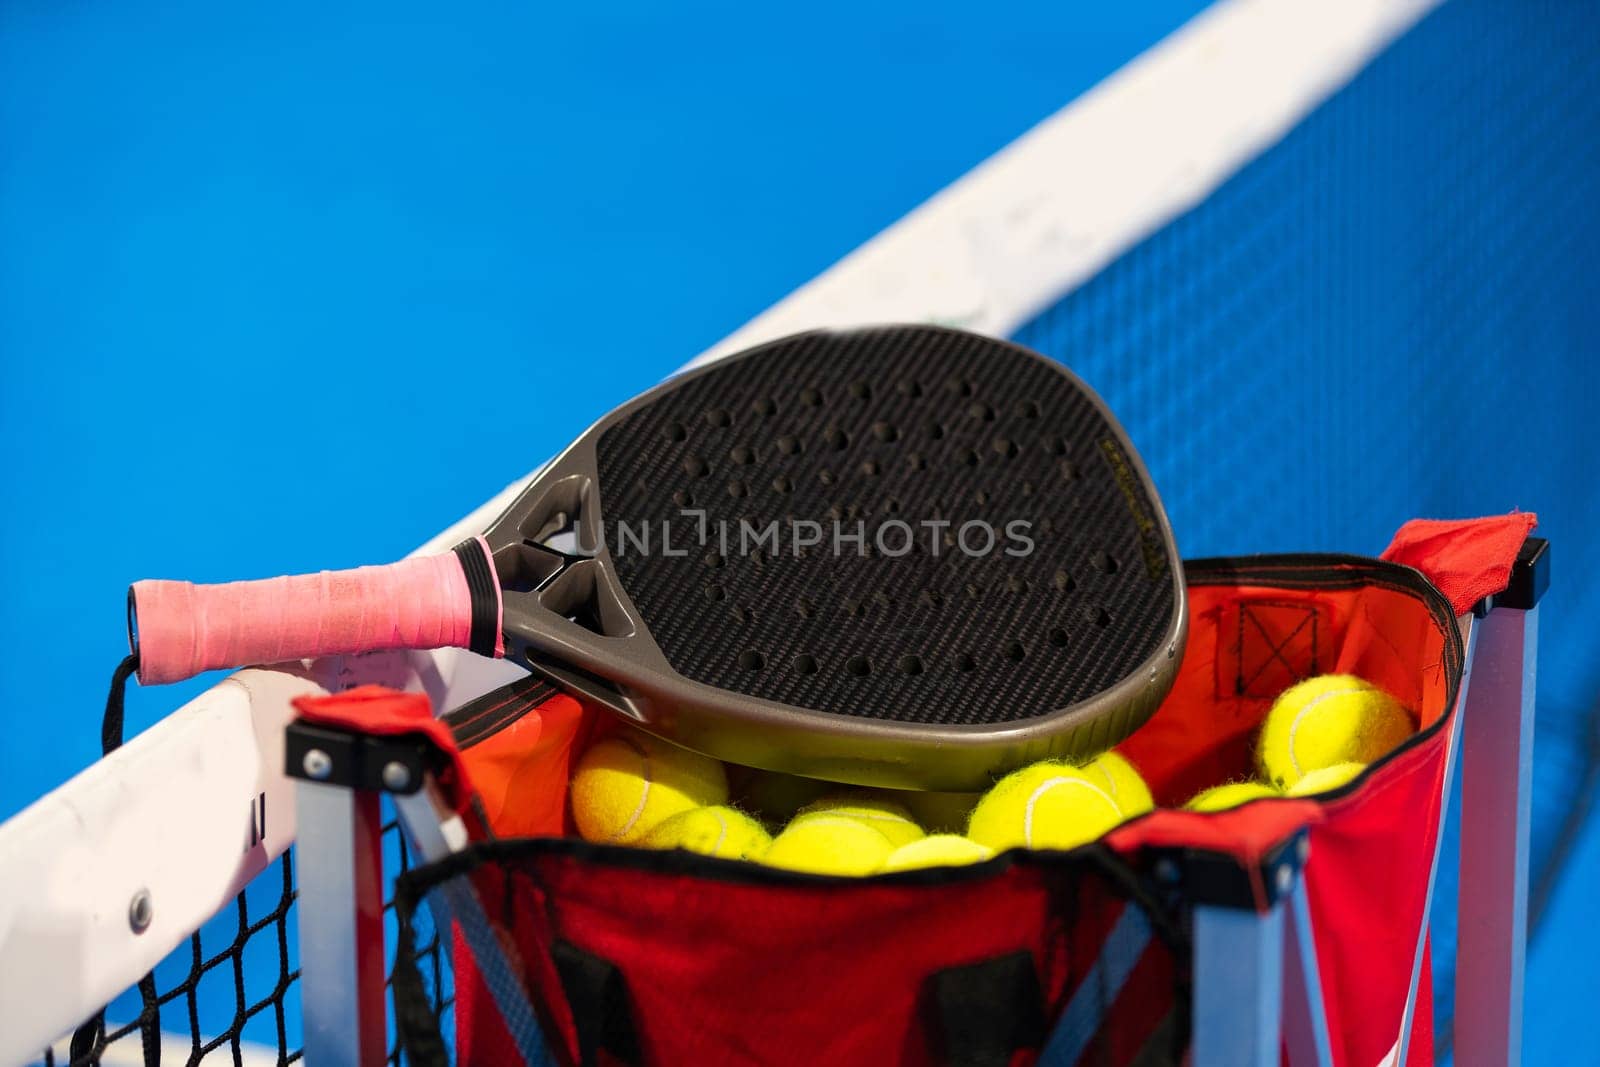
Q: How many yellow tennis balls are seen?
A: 10